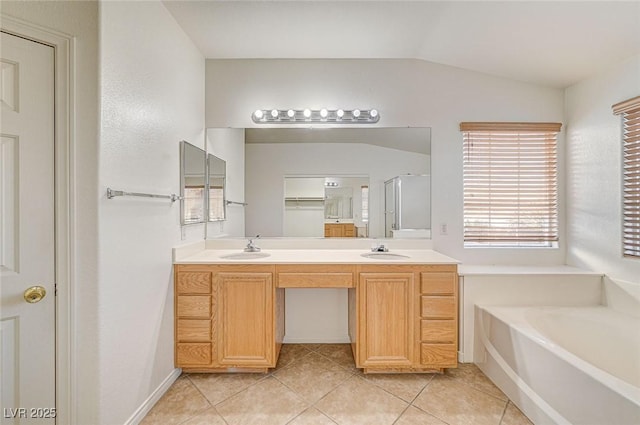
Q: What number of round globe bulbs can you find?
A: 8